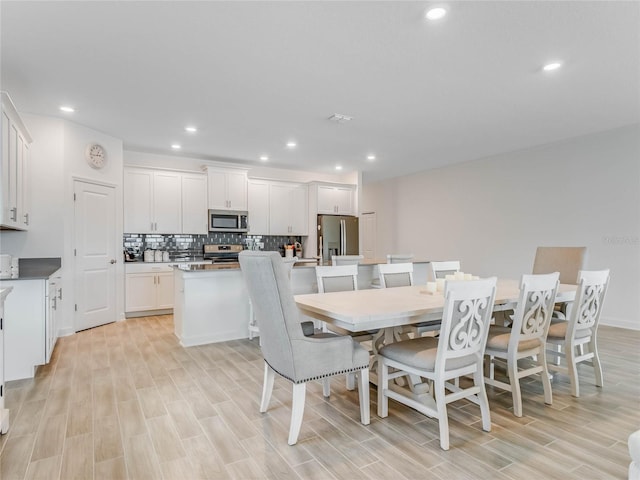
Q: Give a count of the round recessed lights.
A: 9